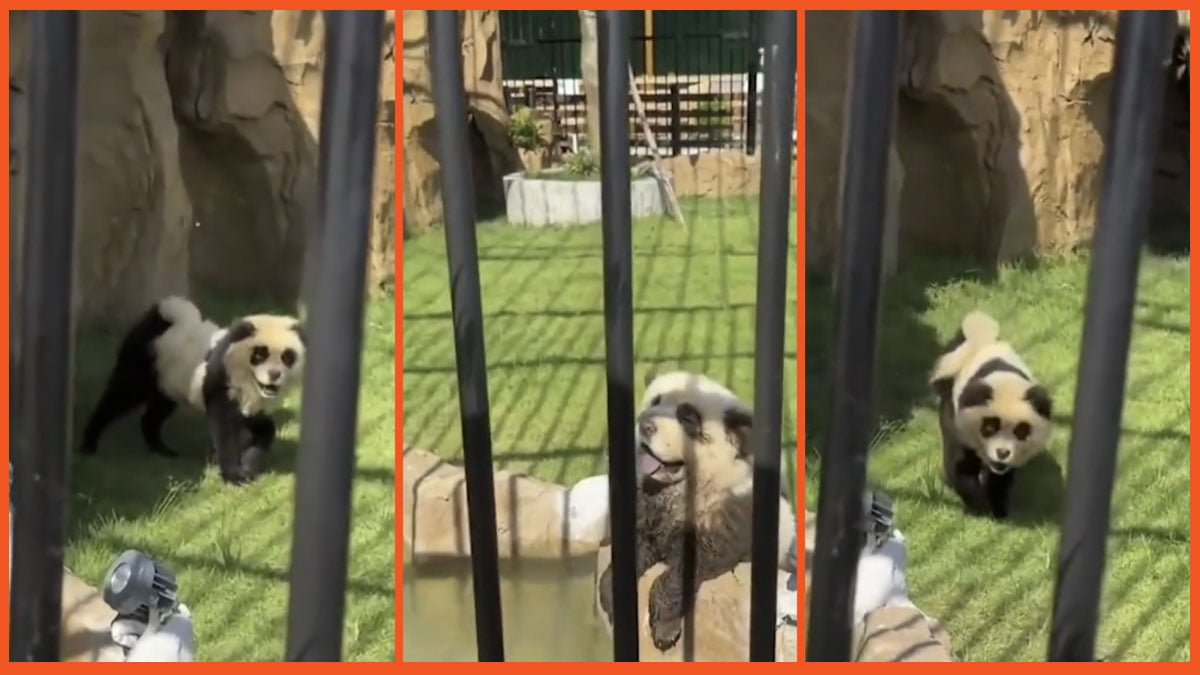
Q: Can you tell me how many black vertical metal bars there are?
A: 7